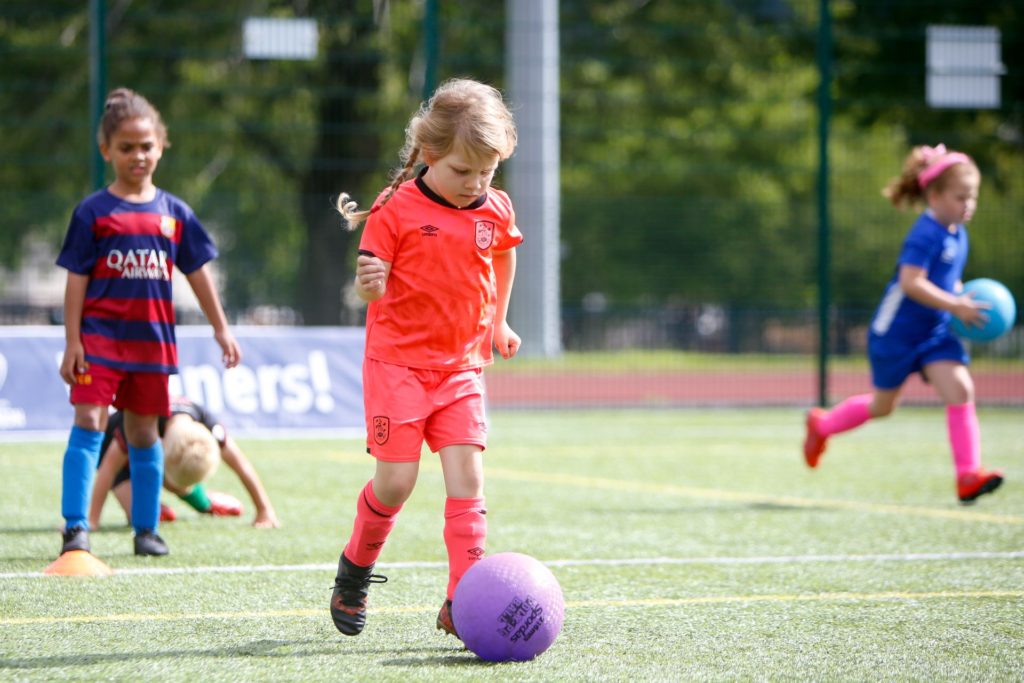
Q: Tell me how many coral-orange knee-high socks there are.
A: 2